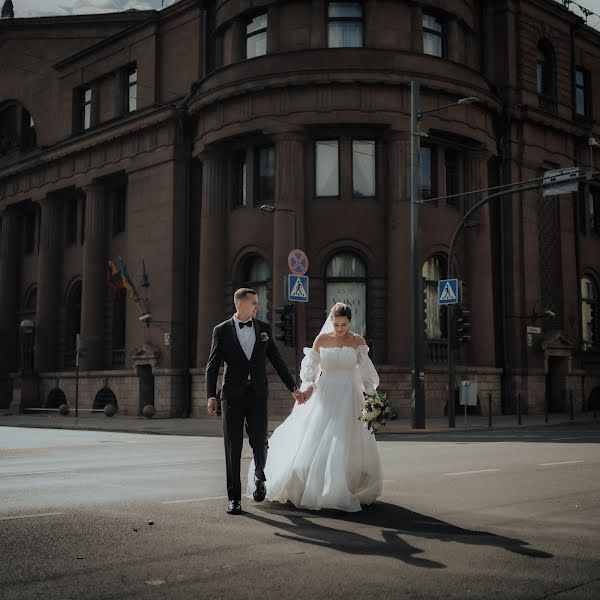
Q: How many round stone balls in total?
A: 3